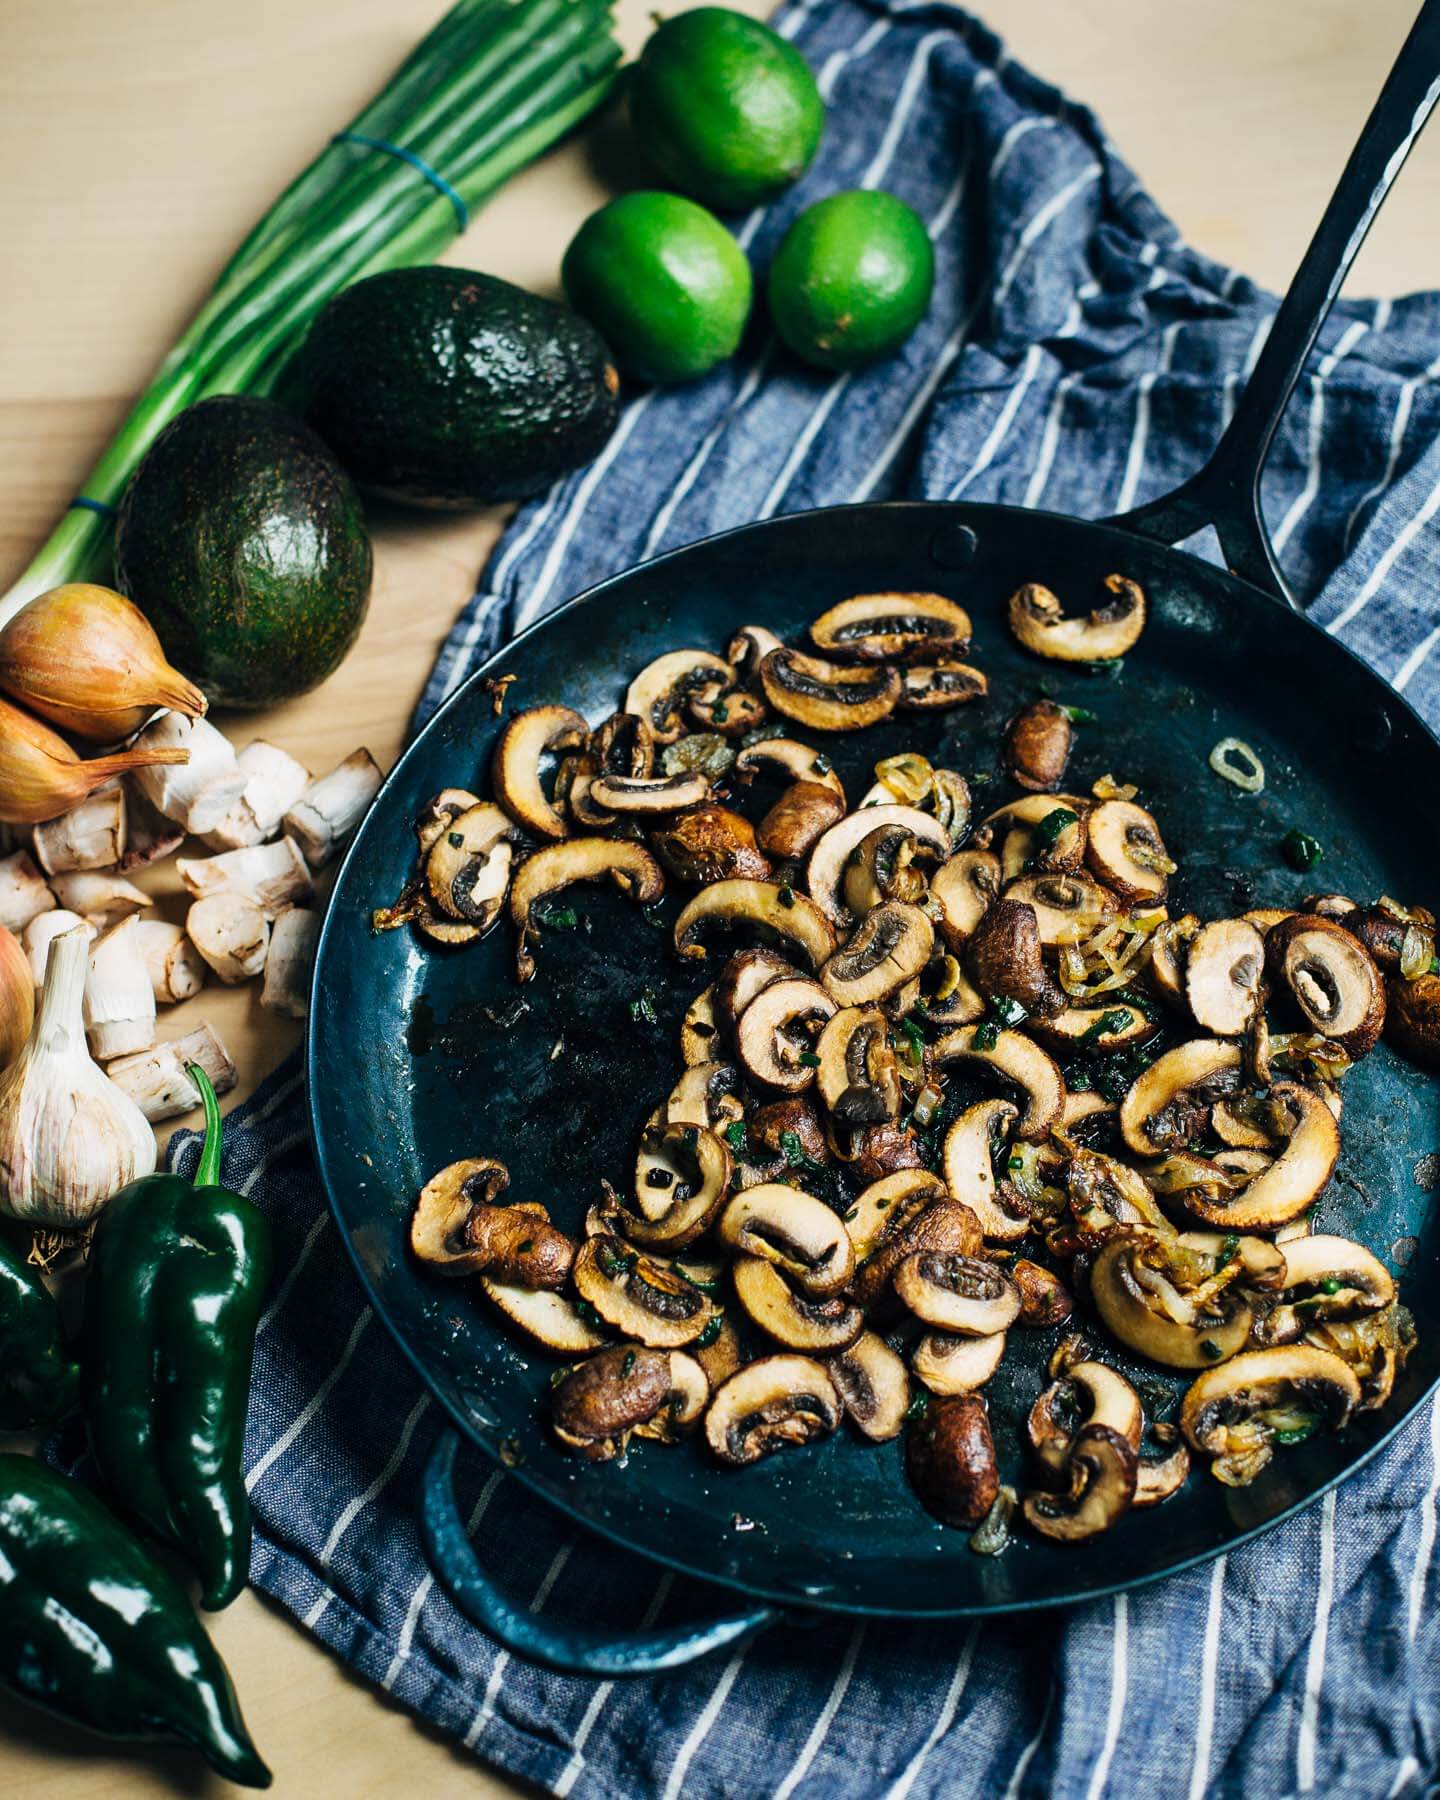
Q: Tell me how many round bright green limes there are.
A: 3